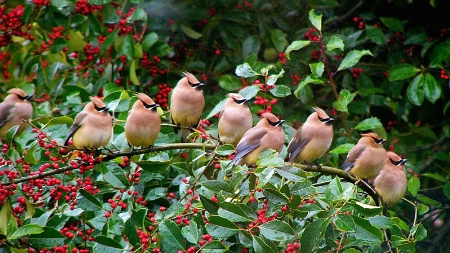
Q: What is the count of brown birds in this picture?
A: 9